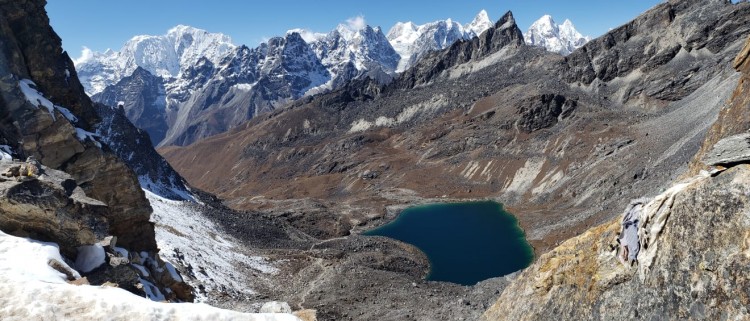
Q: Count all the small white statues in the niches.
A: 0